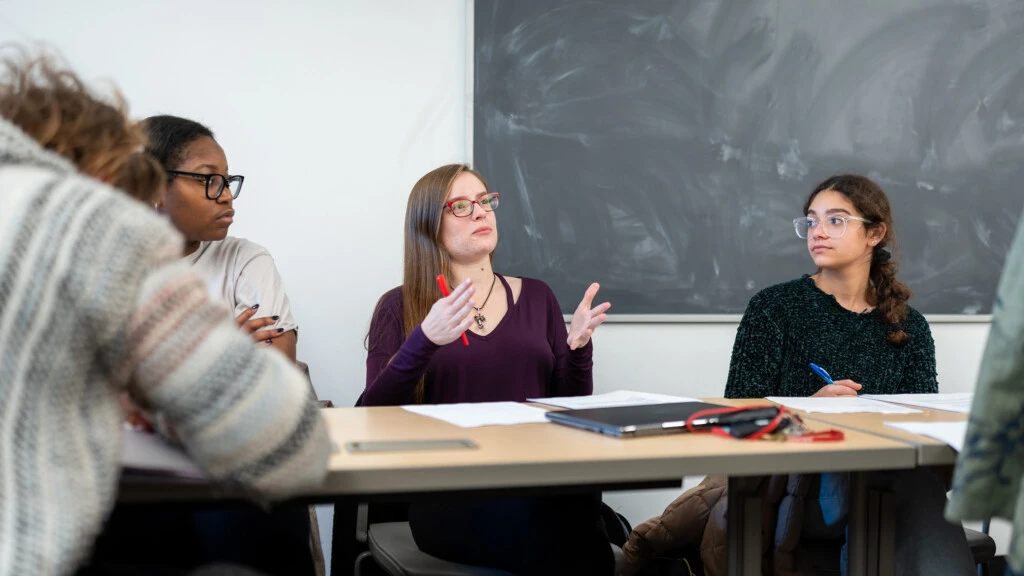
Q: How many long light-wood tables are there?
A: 2